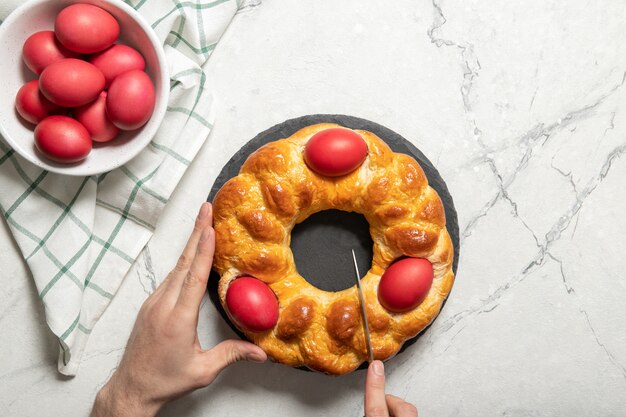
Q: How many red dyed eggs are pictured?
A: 11